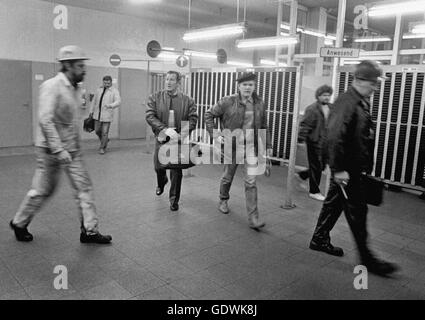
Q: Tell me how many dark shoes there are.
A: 6